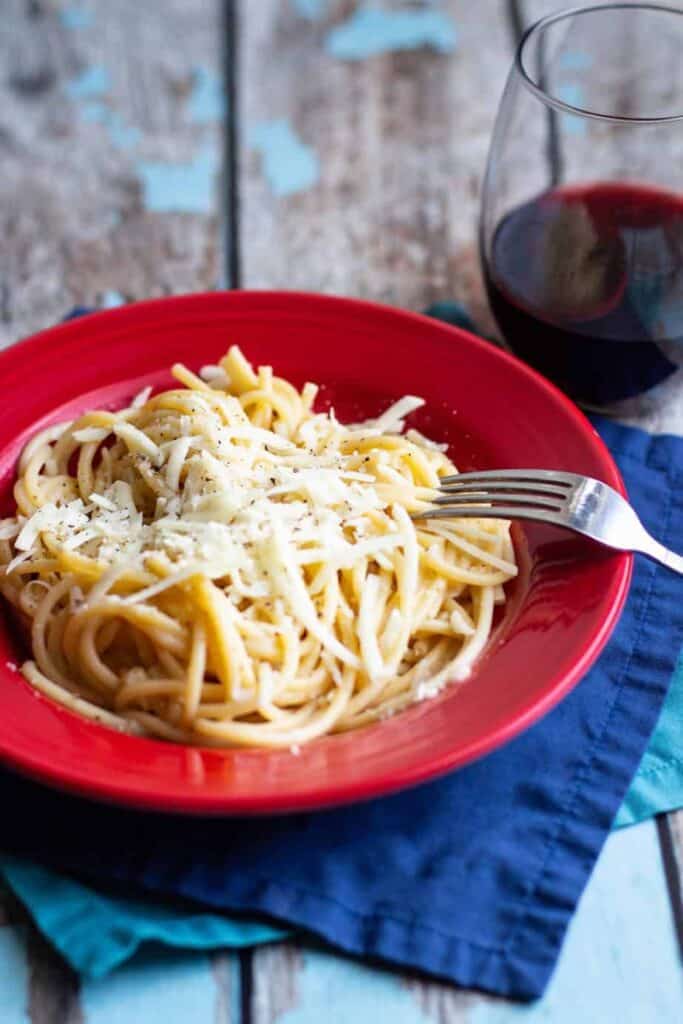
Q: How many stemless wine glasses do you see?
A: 1